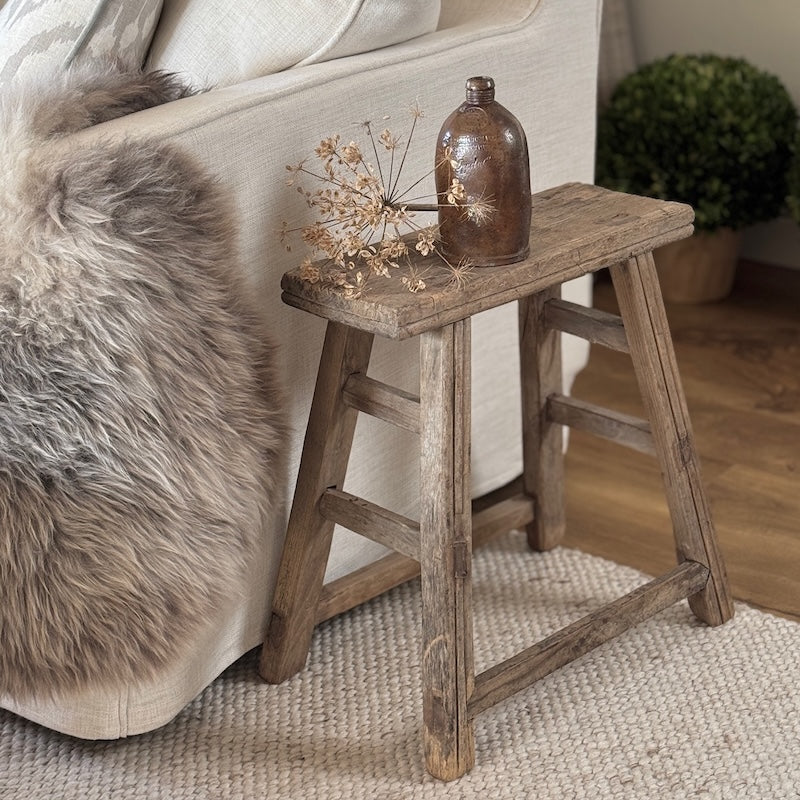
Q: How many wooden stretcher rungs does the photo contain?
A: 6